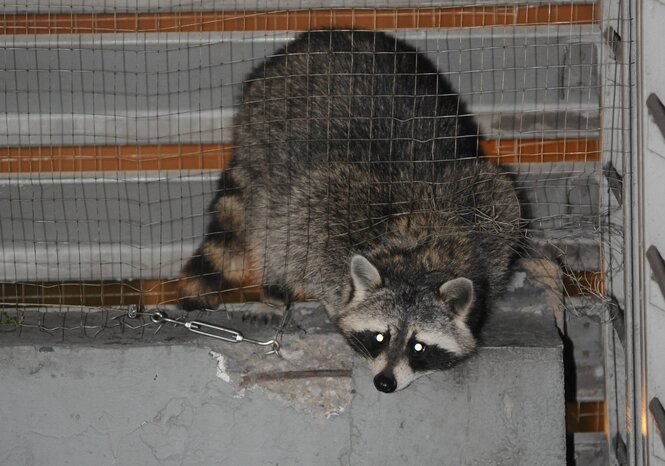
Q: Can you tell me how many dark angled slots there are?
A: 7